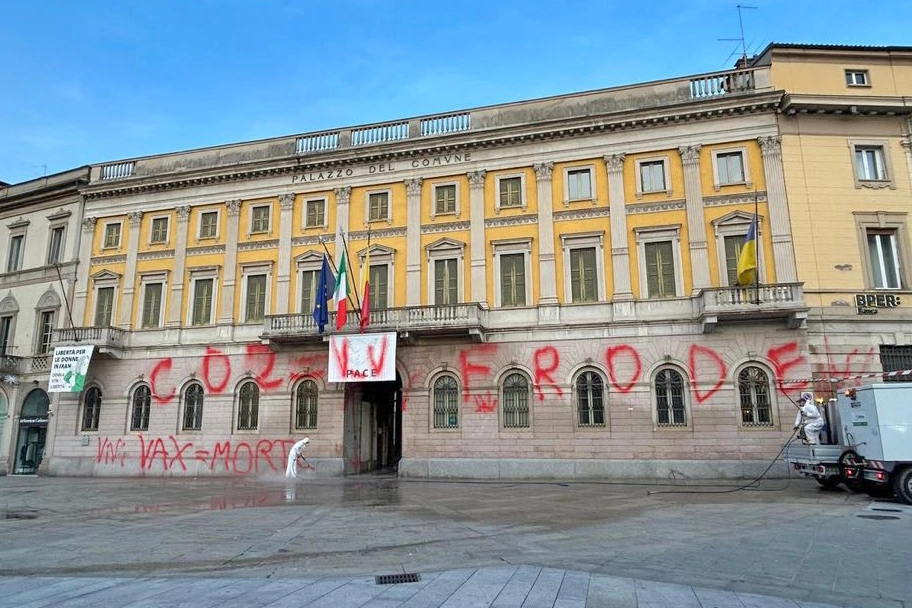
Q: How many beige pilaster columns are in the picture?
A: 12